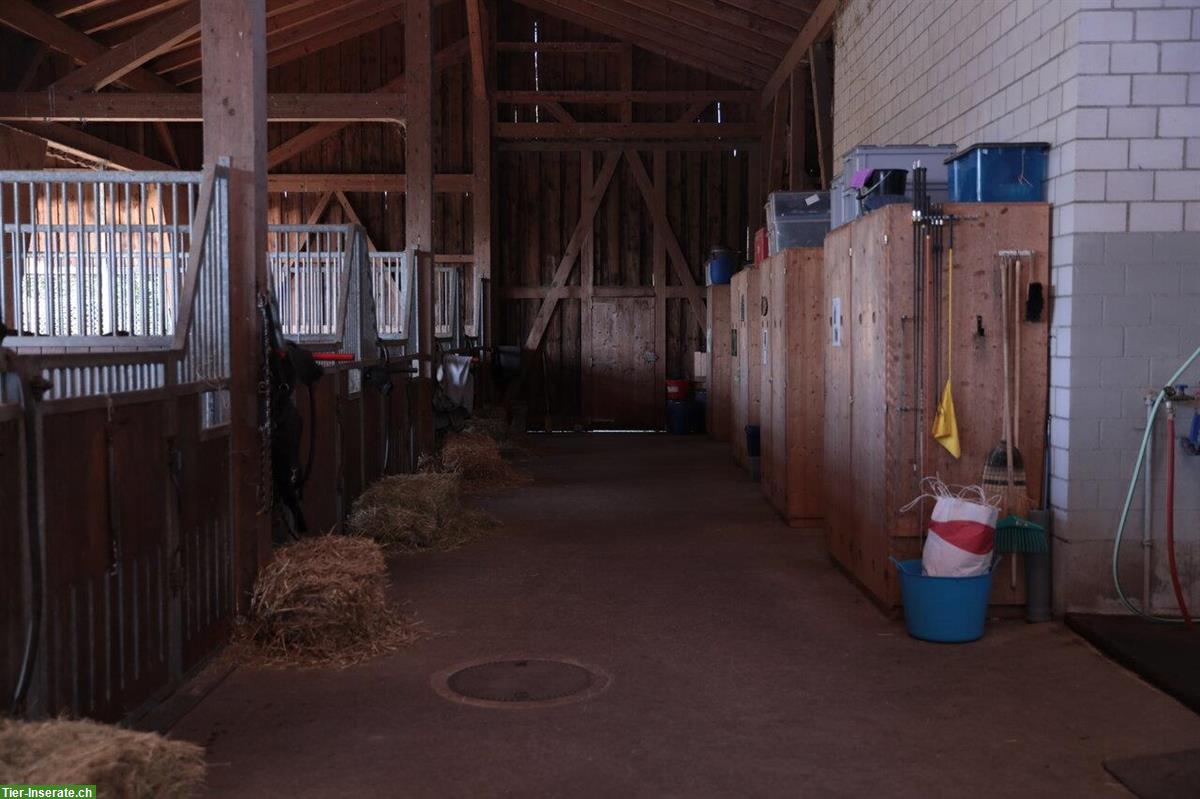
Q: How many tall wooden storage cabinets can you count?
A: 4